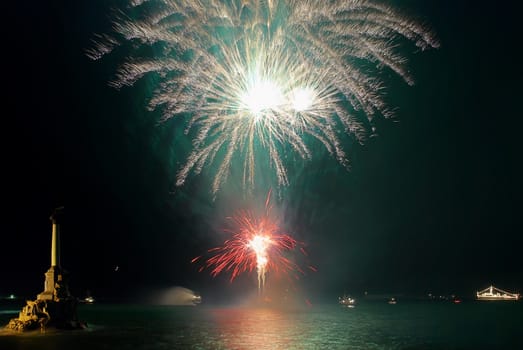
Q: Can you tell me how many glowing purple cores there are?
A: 0